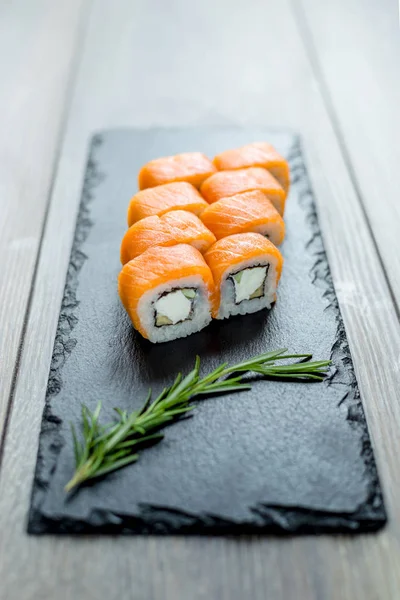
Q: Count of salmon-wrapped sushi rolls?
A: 8